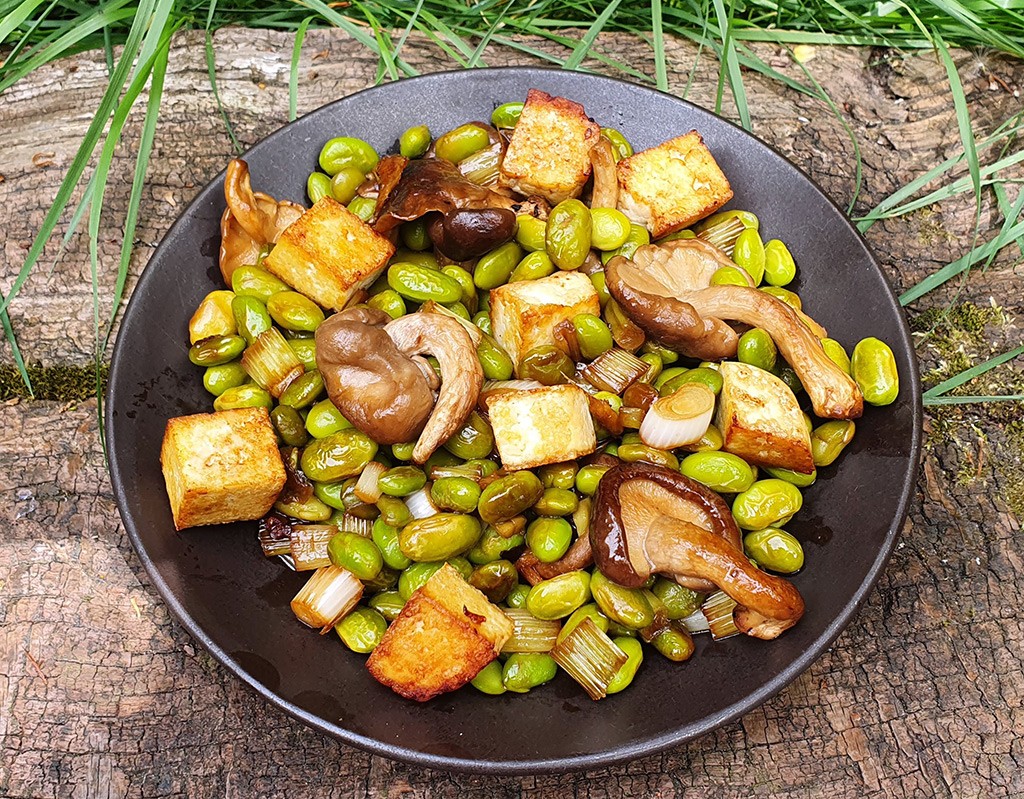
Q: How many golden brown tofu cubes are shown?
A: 8